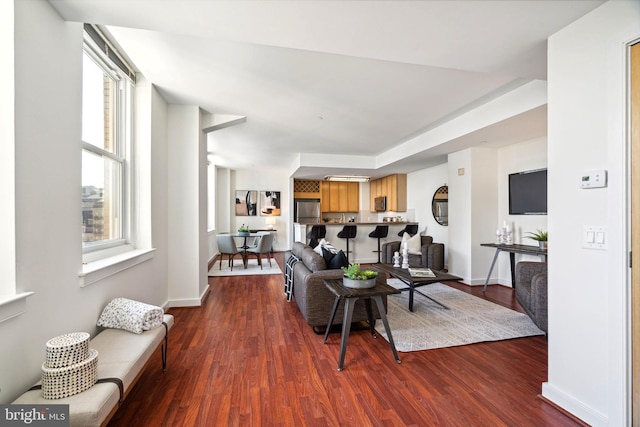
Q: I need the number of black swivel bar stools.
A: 4